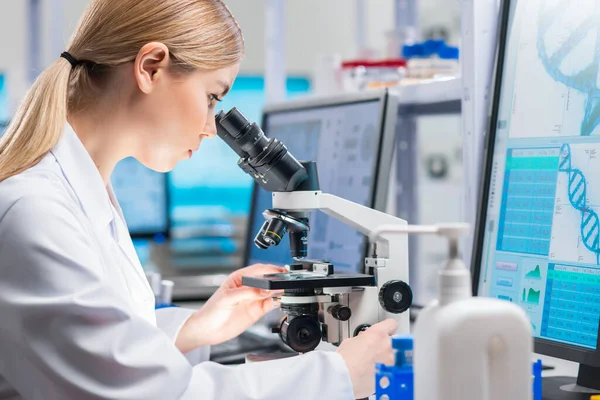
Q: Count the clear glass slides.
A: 1